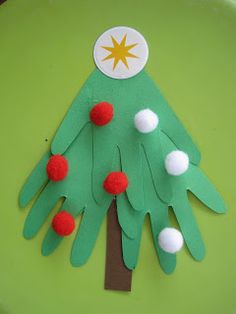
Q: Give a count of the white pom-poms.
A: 3